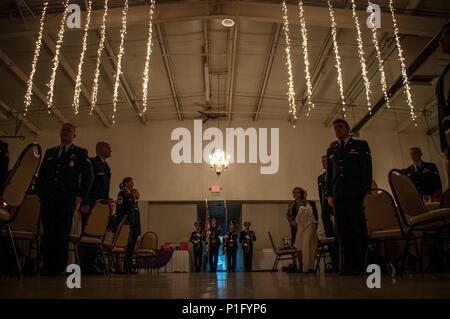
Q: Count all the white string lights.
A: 12